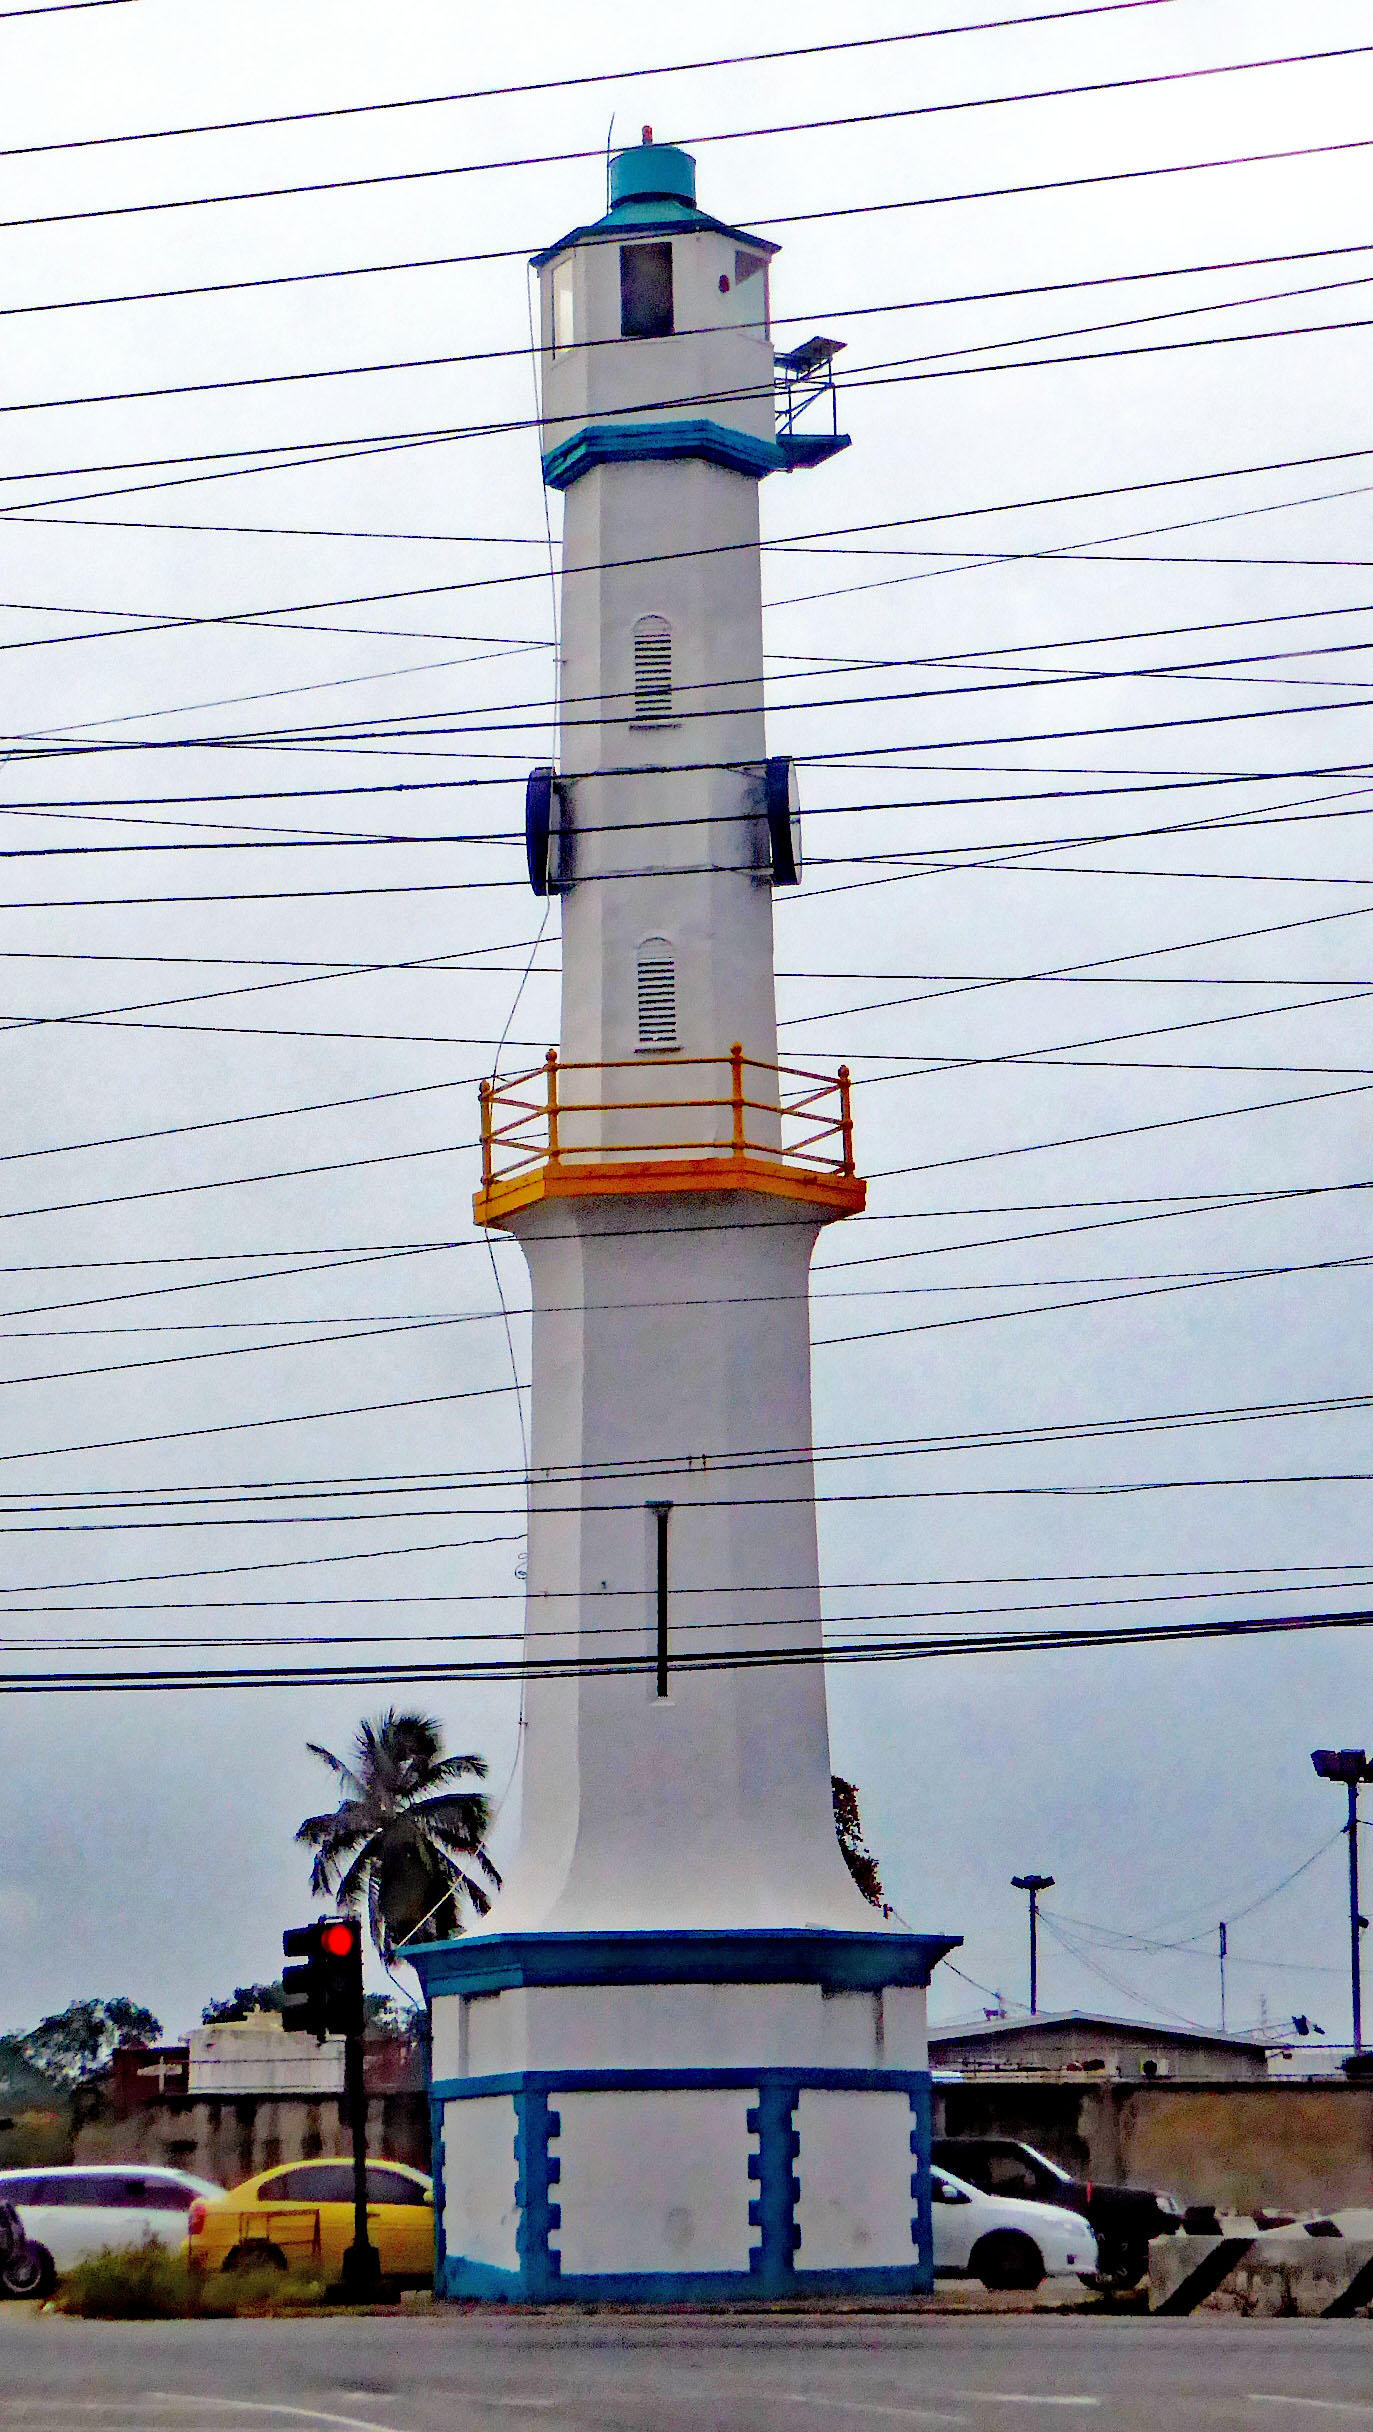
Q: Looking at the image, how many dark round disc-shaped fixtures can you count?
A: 2